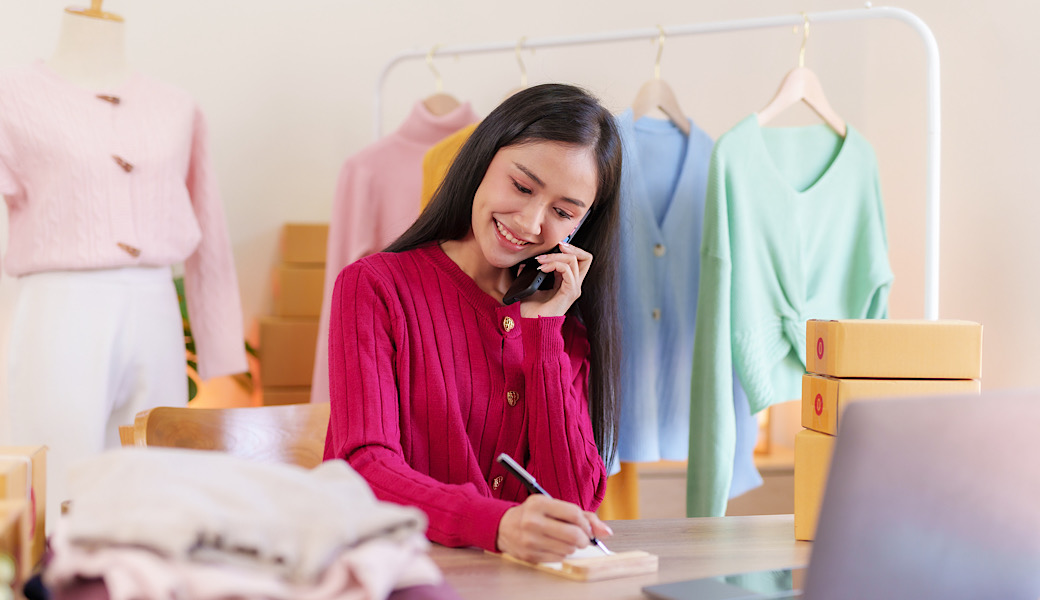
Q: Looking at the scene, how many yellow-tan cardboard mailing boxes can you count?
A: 9